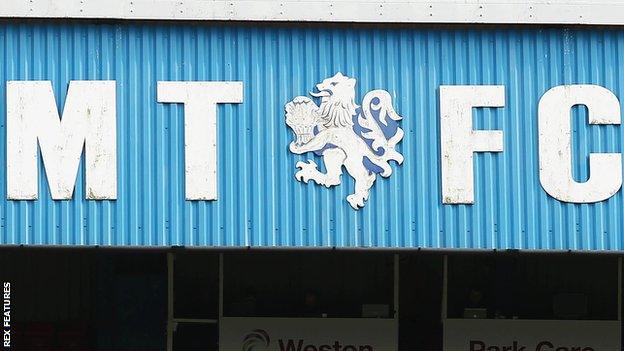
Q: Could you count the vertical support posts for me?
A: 5